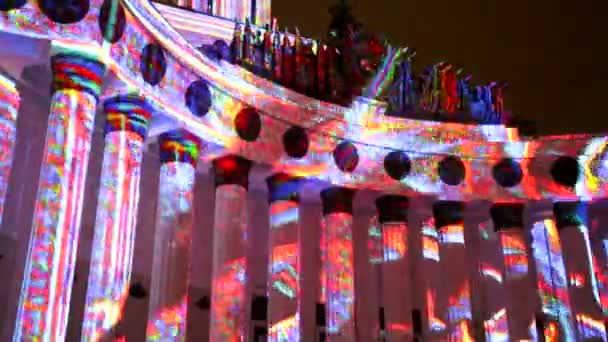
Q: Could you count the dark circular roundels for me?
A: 12